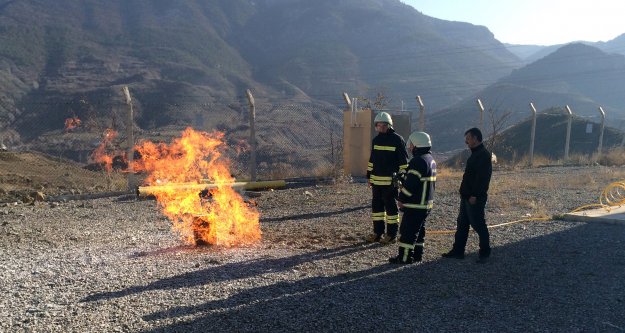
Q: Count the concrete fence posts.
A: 8